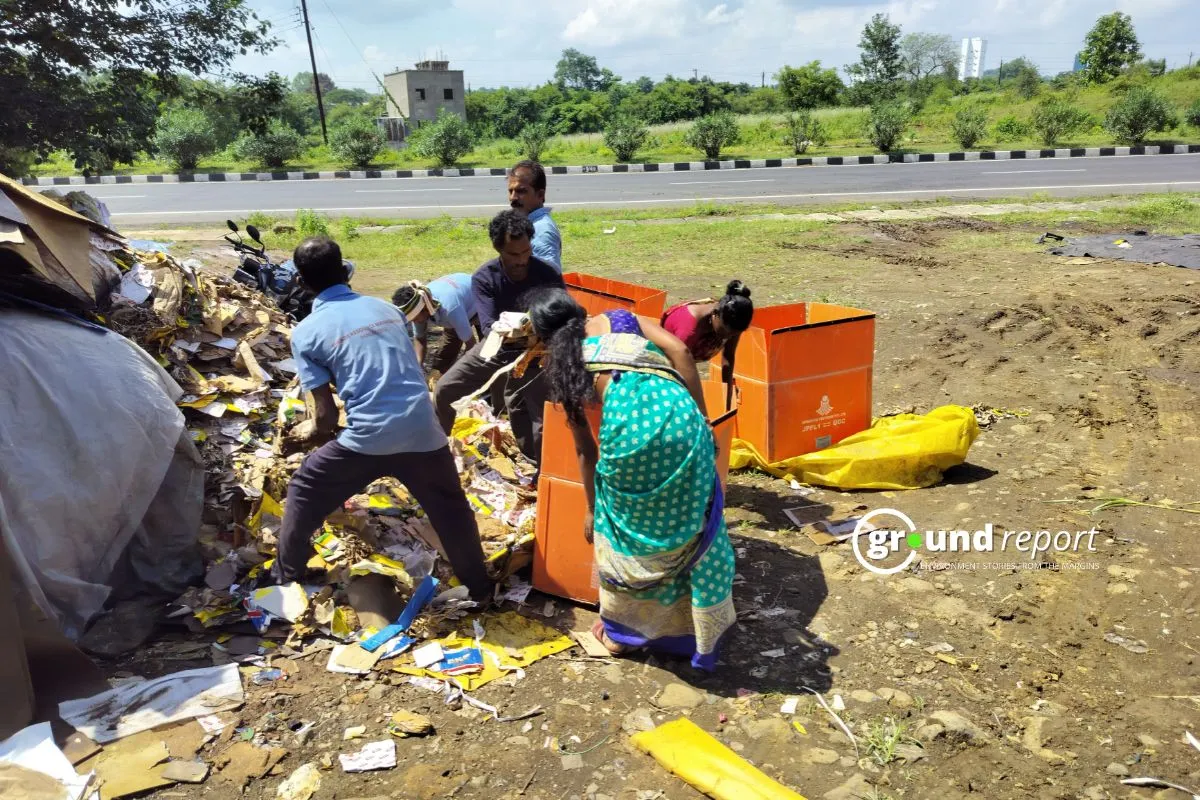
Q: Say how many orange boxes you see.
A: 3